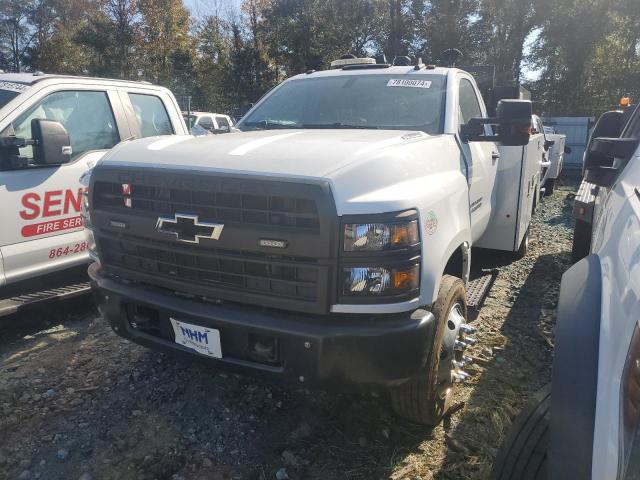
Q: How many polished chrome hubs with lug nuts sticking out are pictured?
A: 1